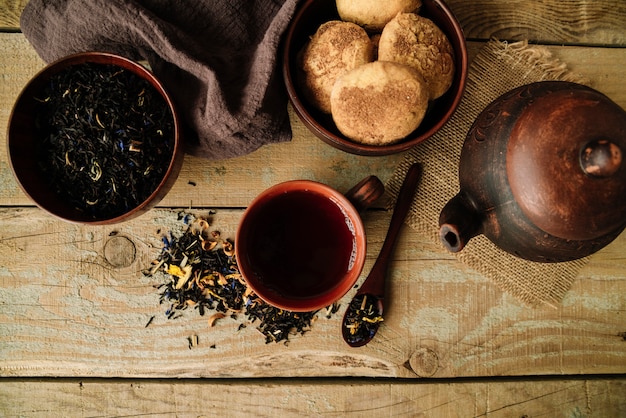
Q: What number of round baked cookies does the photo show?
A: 4